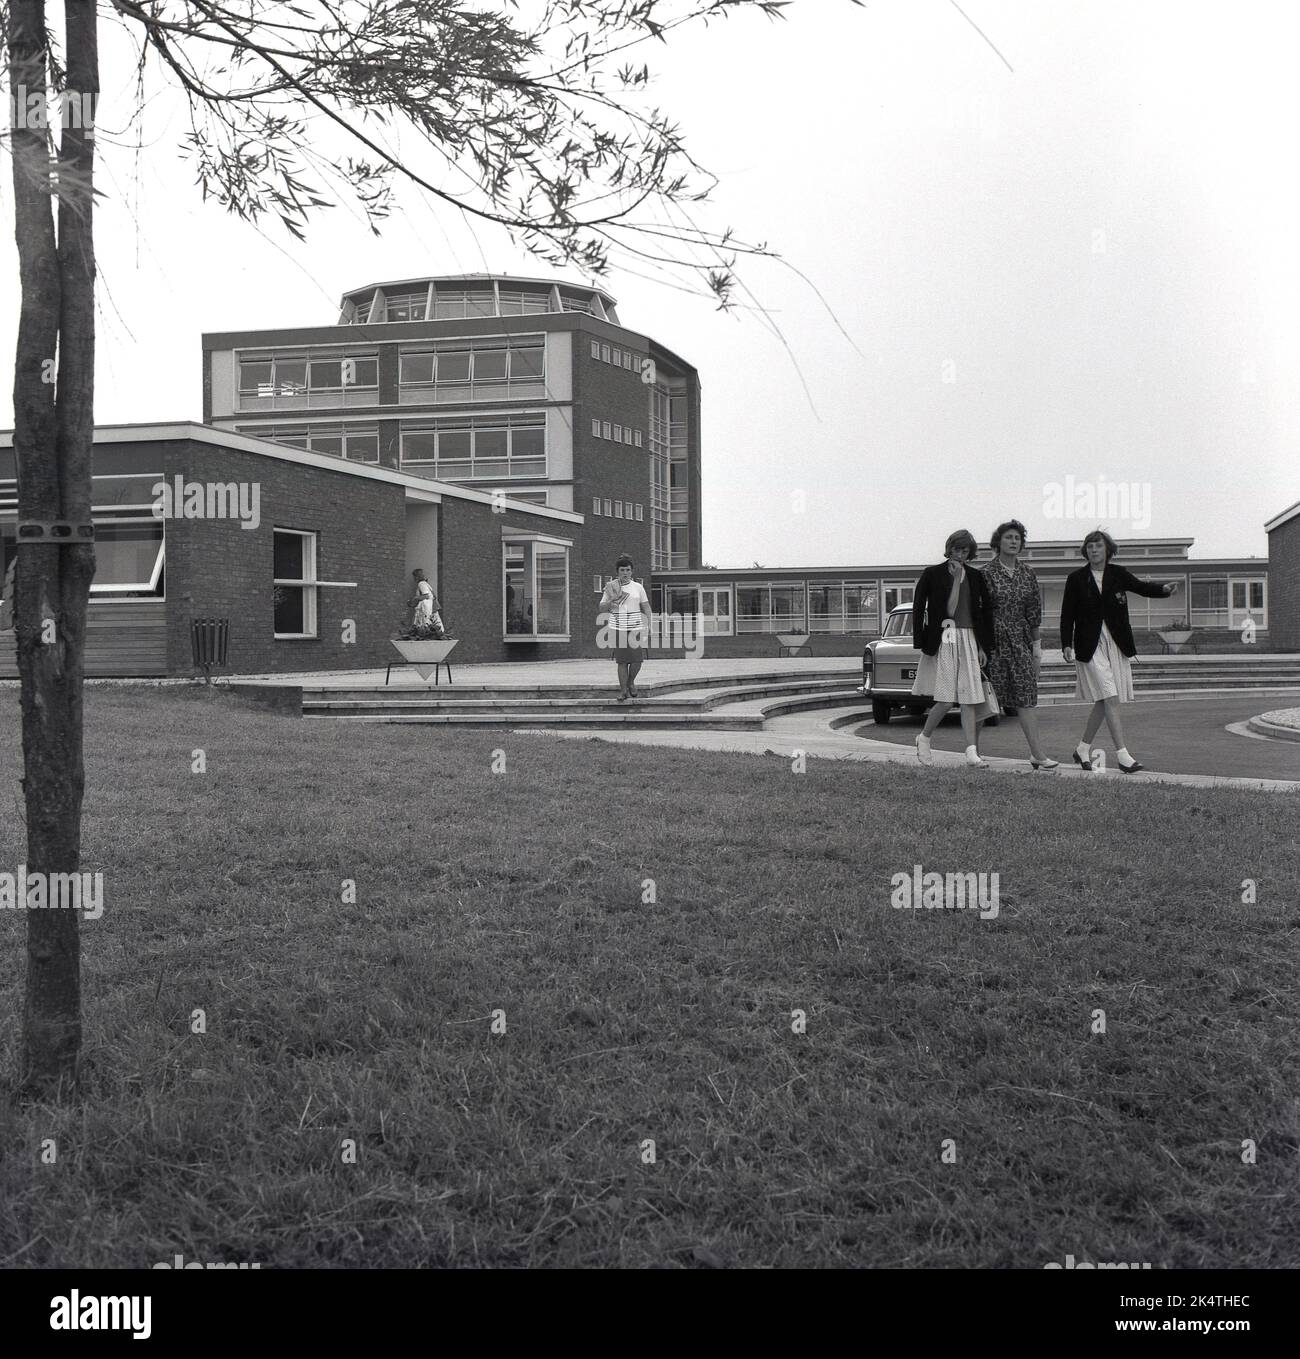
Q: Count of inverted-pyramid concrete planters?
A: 3